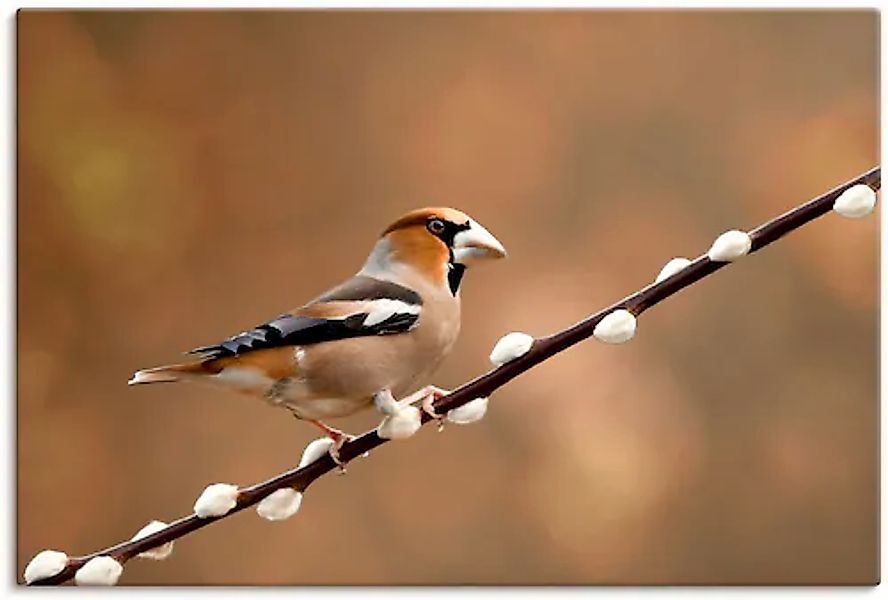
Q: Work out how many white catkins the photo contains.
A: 13